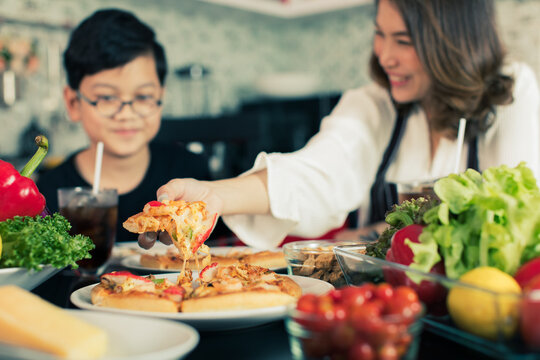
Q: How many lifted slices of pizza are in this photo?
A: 1